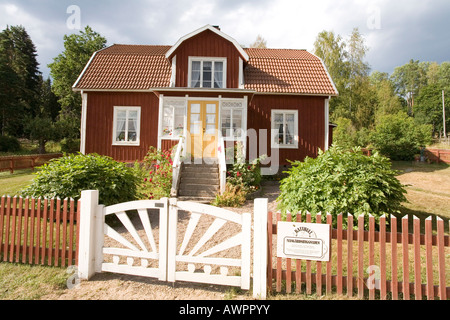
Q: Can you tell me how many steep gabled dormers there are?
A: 1